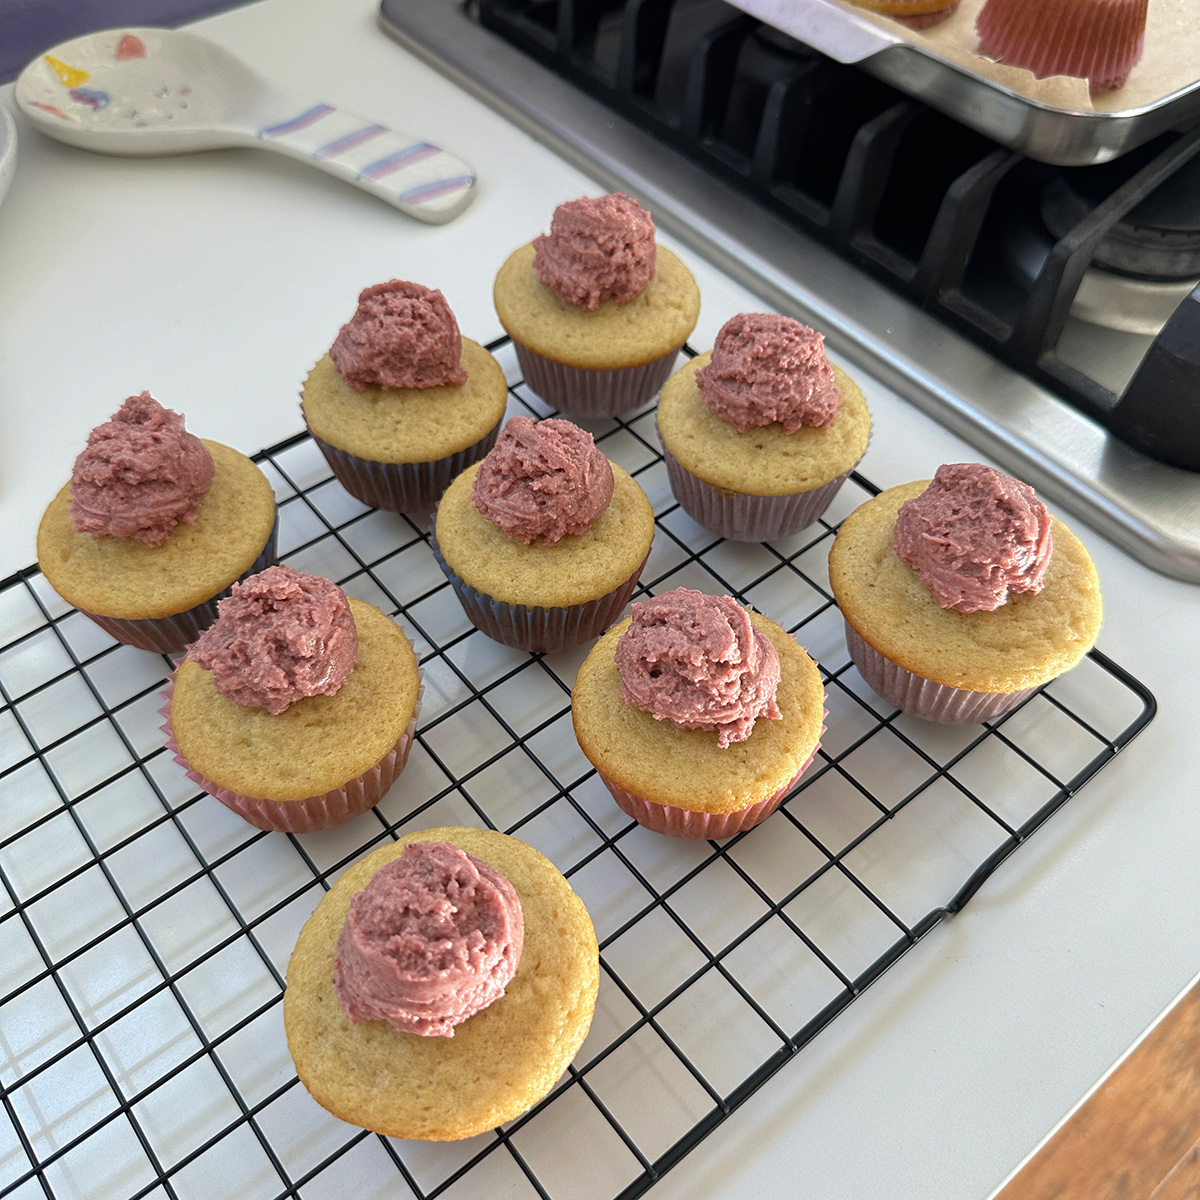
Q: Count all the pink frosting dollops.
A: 9